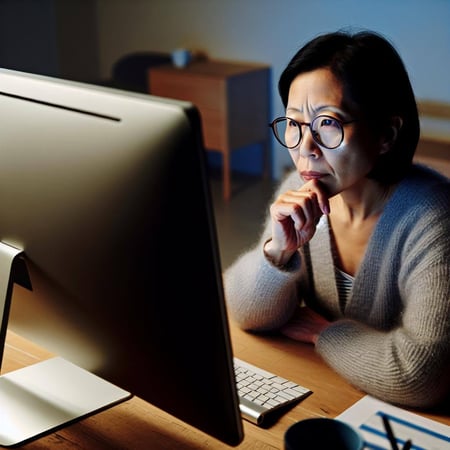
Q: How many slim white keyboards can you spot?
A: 1